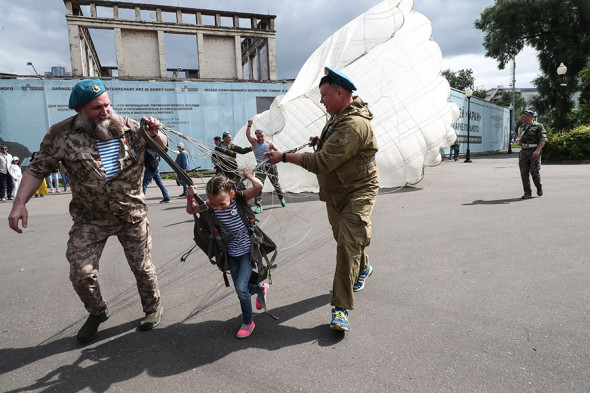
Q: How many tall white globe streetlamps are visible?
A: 2